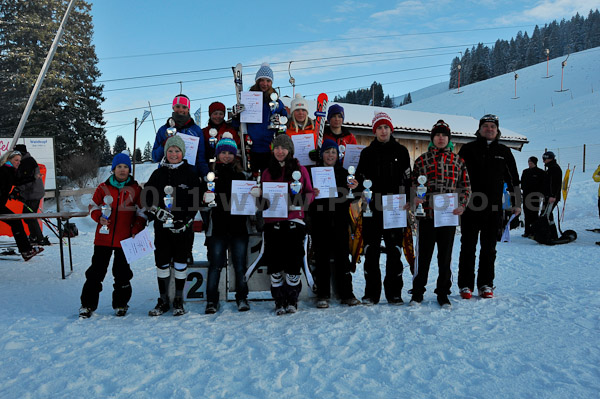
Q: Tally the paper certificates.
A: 10